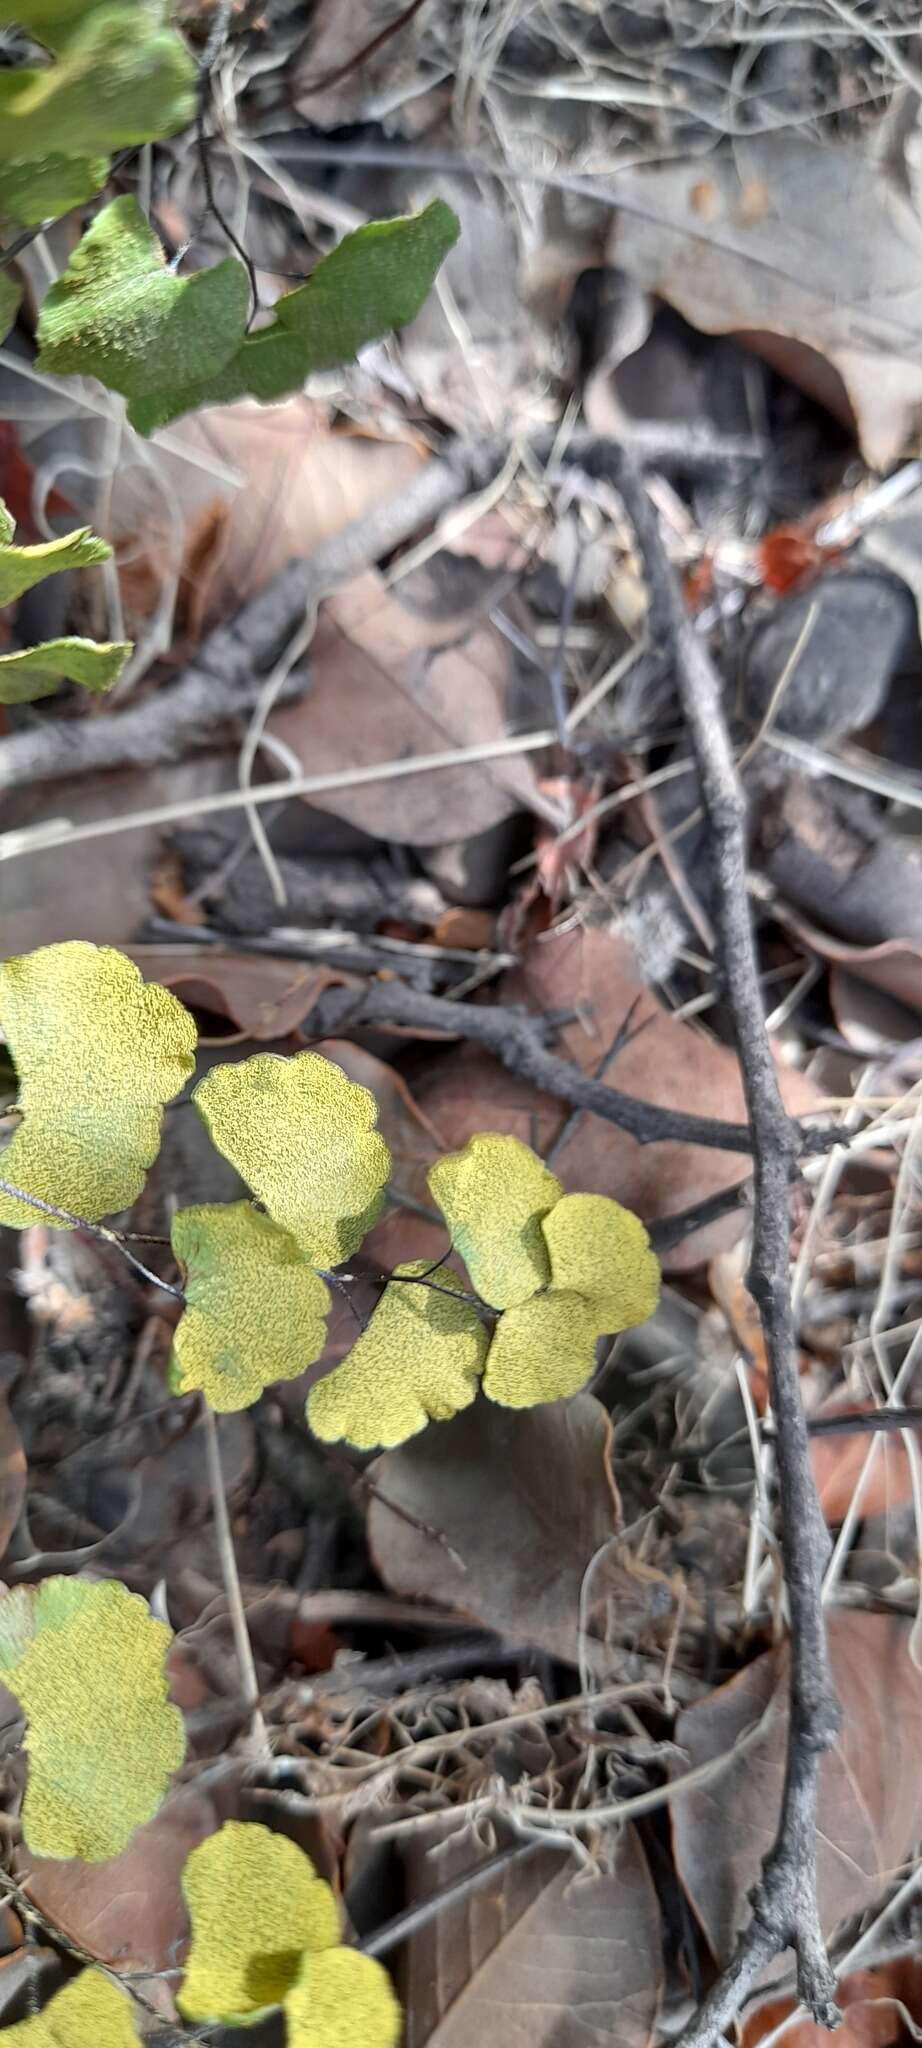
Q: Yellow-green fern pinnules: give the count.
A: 11